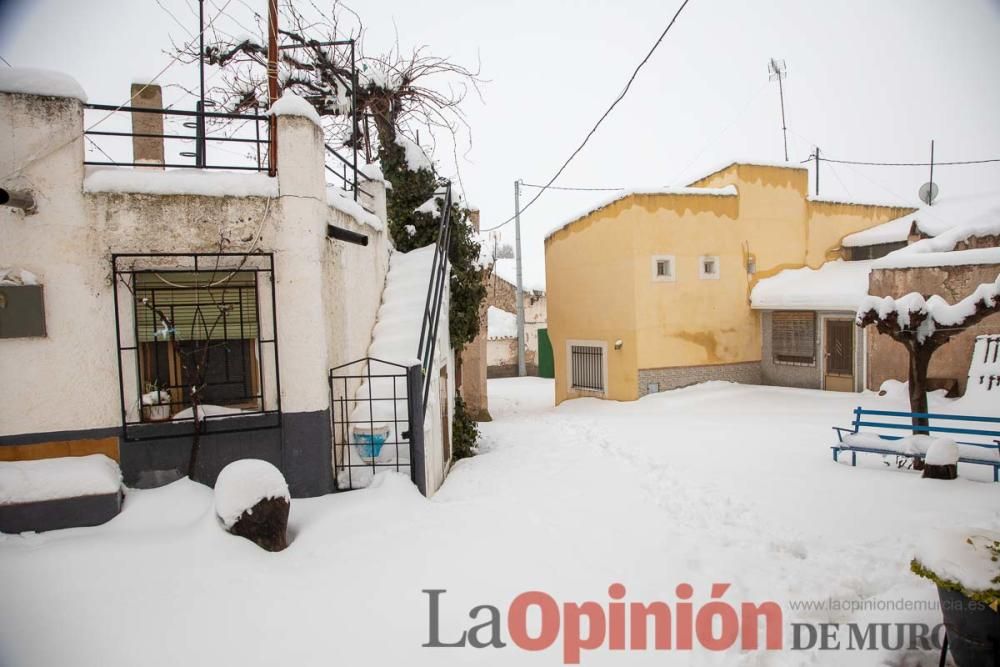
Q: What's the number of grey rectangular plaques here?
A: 1